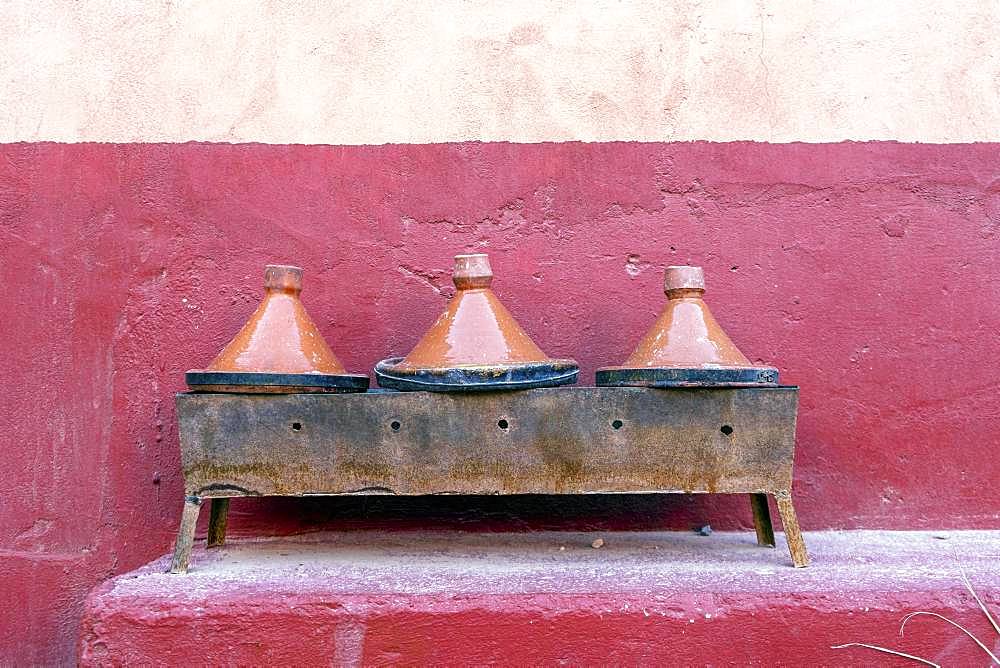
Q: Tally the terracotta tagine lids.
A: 3